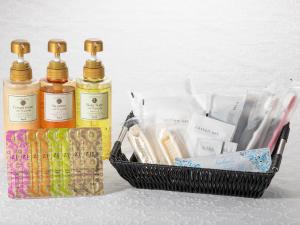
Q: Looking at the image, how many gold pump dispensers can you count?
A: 3